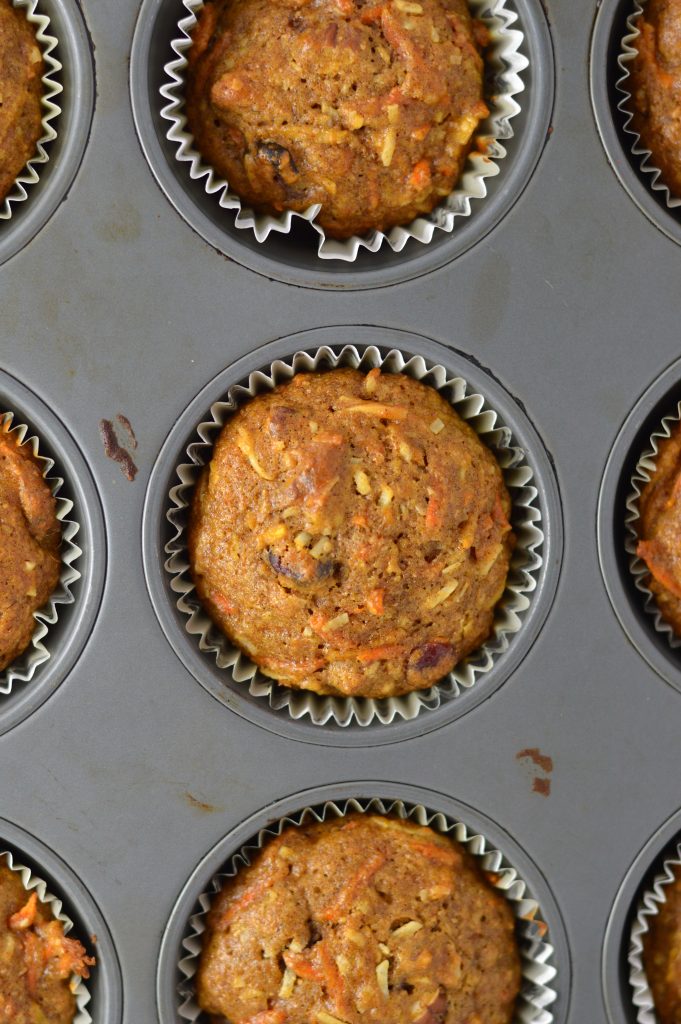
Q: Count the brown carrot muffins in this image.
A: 9